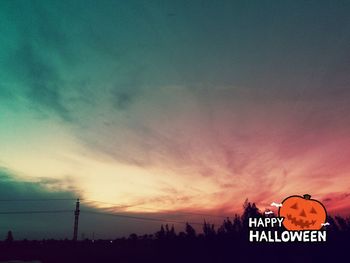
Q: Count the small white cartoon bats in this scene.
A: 3